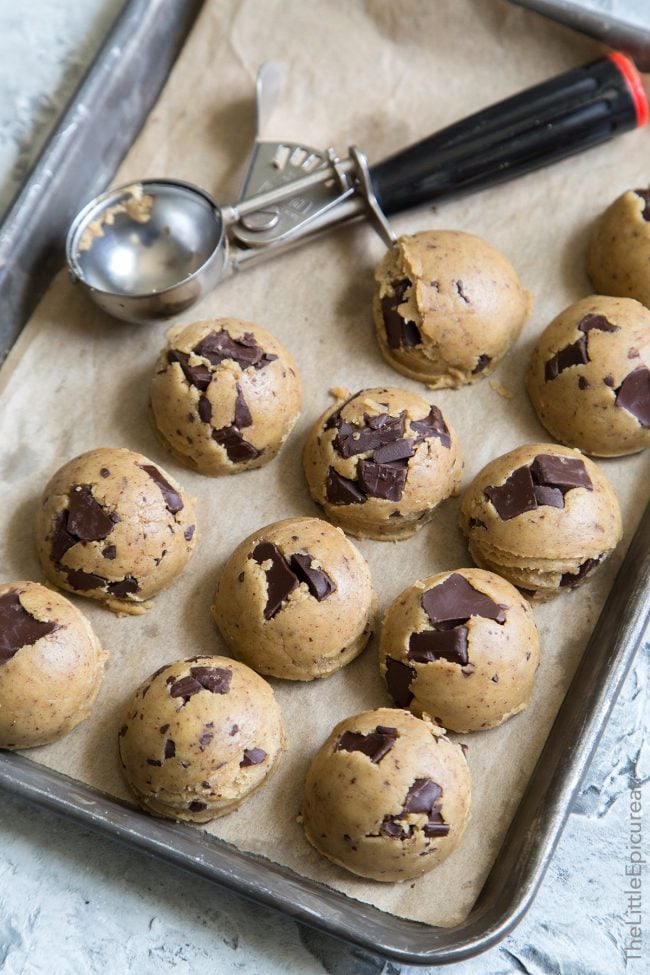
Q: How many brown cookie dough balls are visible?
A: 12